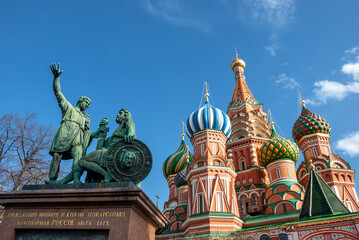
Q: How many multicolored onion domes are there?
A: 5